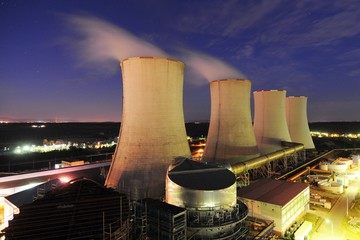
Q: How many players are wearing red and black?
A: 0